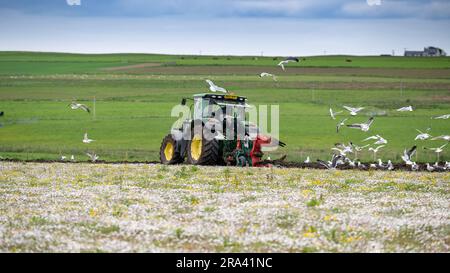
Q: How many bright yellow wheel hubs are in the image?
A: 2